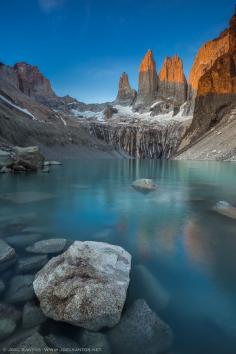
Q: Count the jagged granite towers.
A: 3